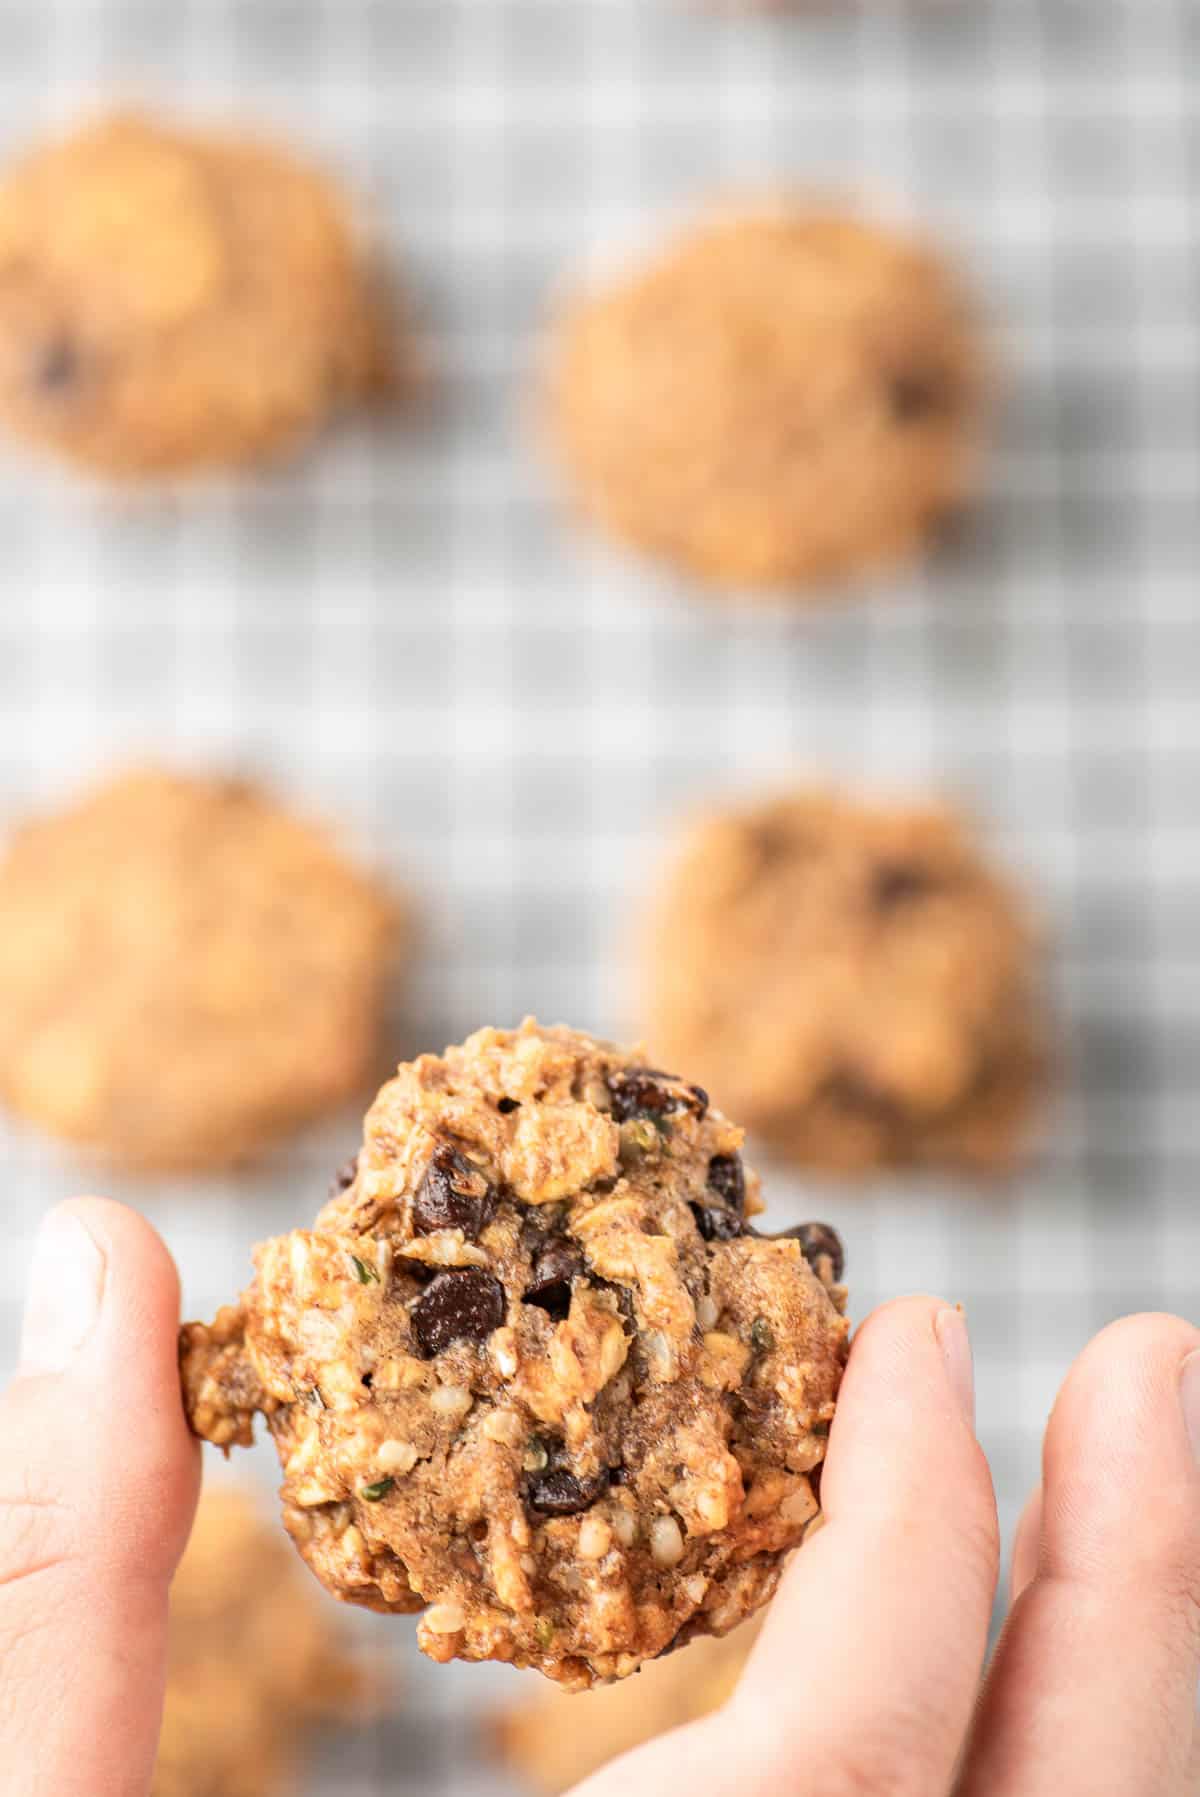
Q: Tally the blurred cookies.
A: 6